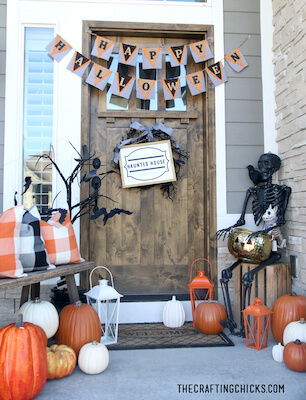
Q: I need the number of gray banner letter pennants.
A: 14